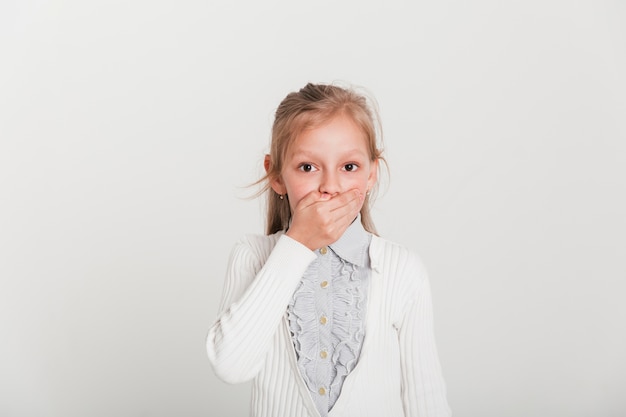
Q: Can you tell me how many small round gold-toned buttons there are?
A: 5